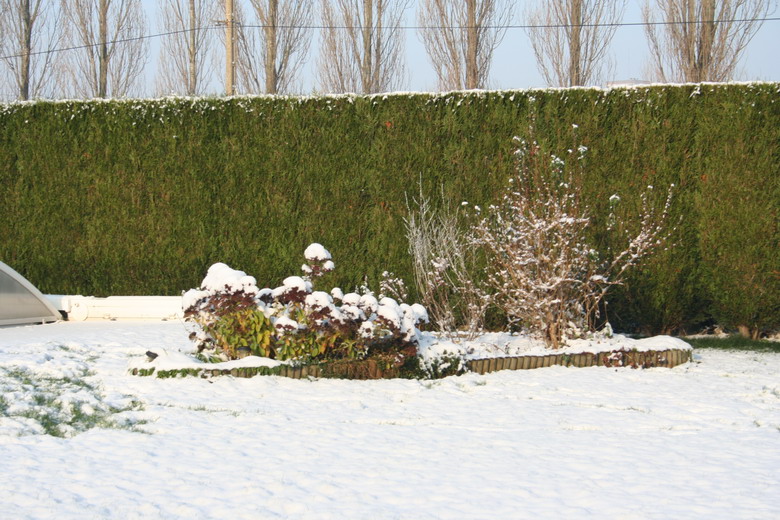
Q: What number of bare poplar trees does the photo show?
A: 8